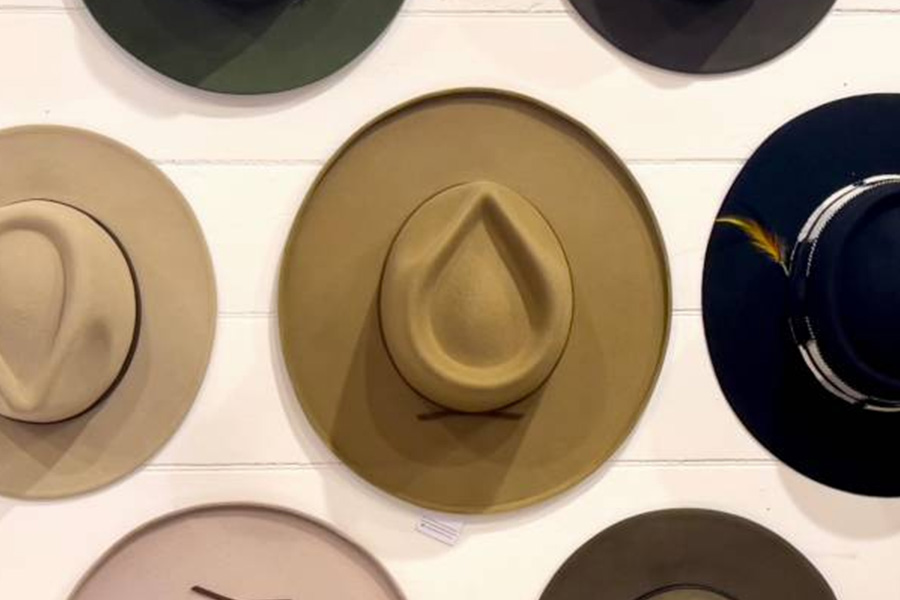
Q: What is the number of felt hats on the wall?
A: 7